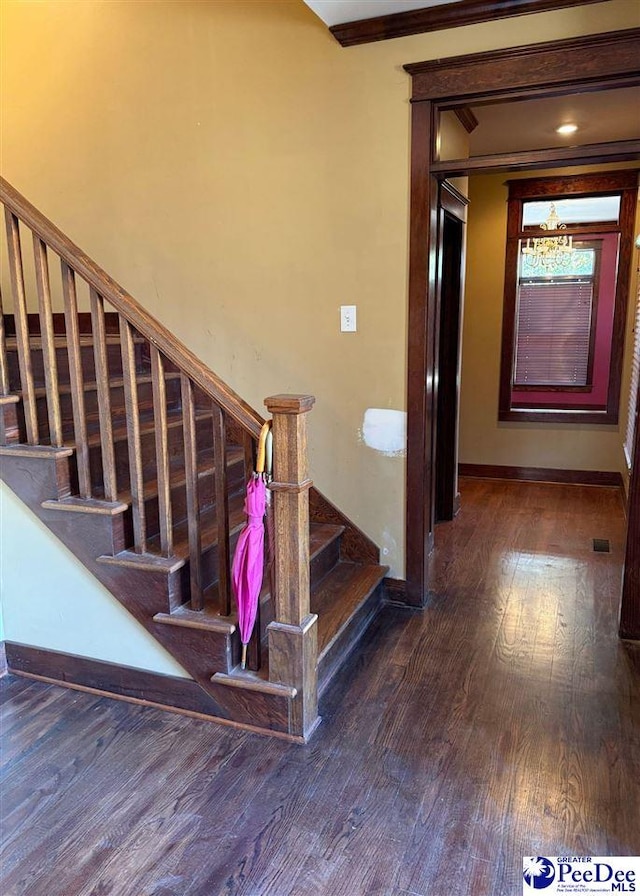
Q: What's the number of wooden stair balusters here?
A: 10